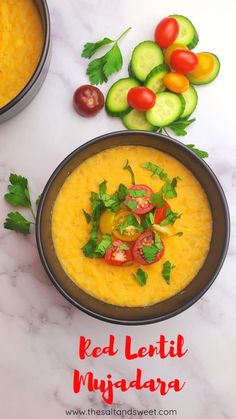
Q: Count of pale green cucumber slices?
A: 8